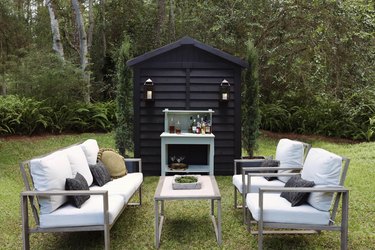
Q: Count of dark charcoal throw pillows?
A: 4